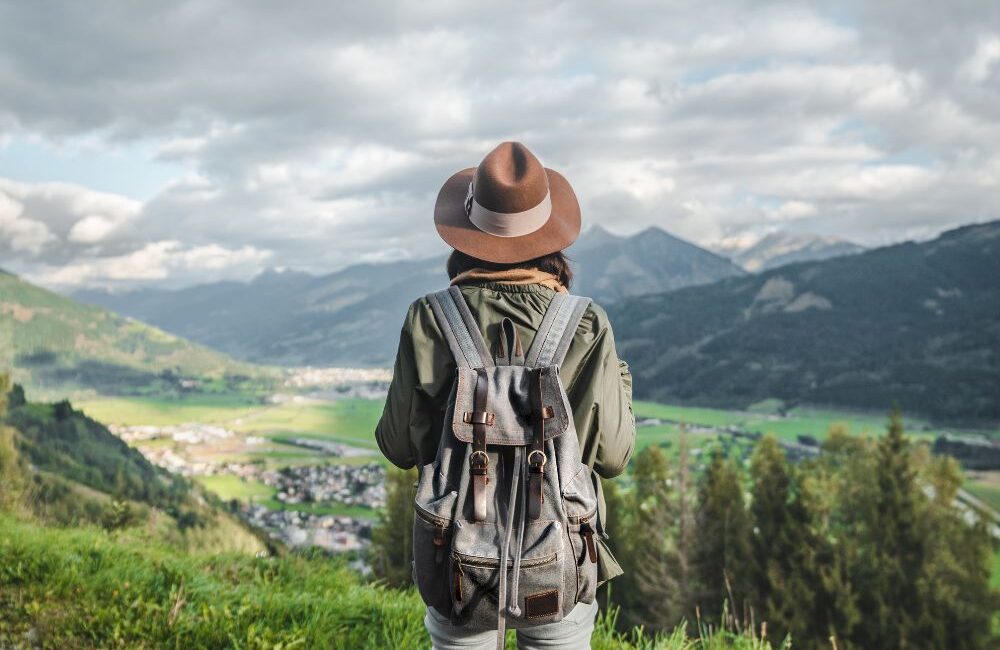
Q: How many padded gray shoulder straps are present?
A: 2